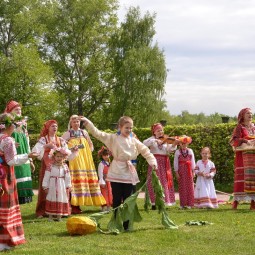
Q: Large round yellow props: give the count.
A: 1